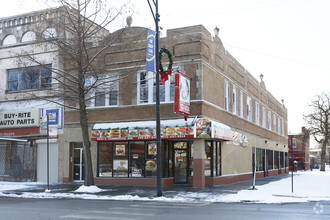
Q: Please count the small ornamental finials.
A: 4